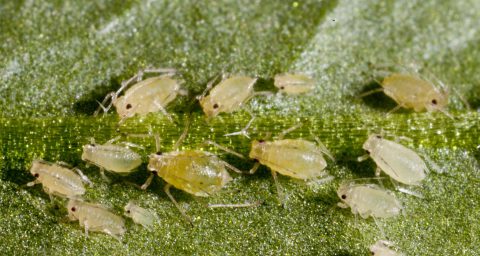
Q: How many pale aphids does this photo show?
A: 13